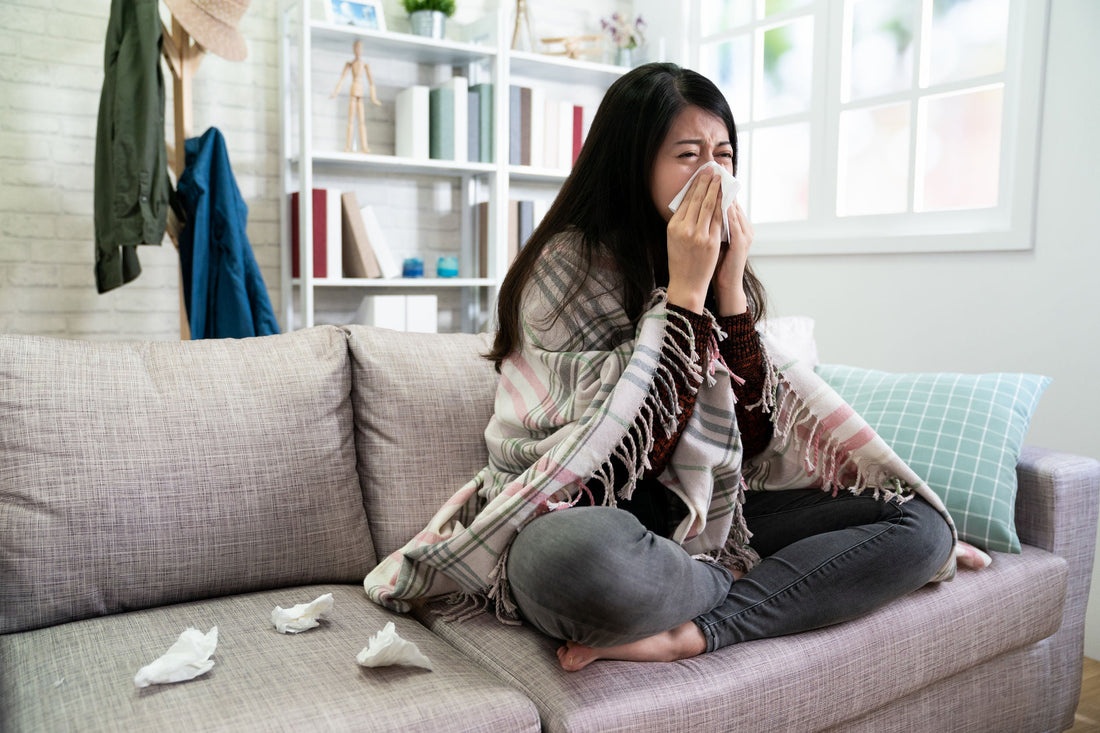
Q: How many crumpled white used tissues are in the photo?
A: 3